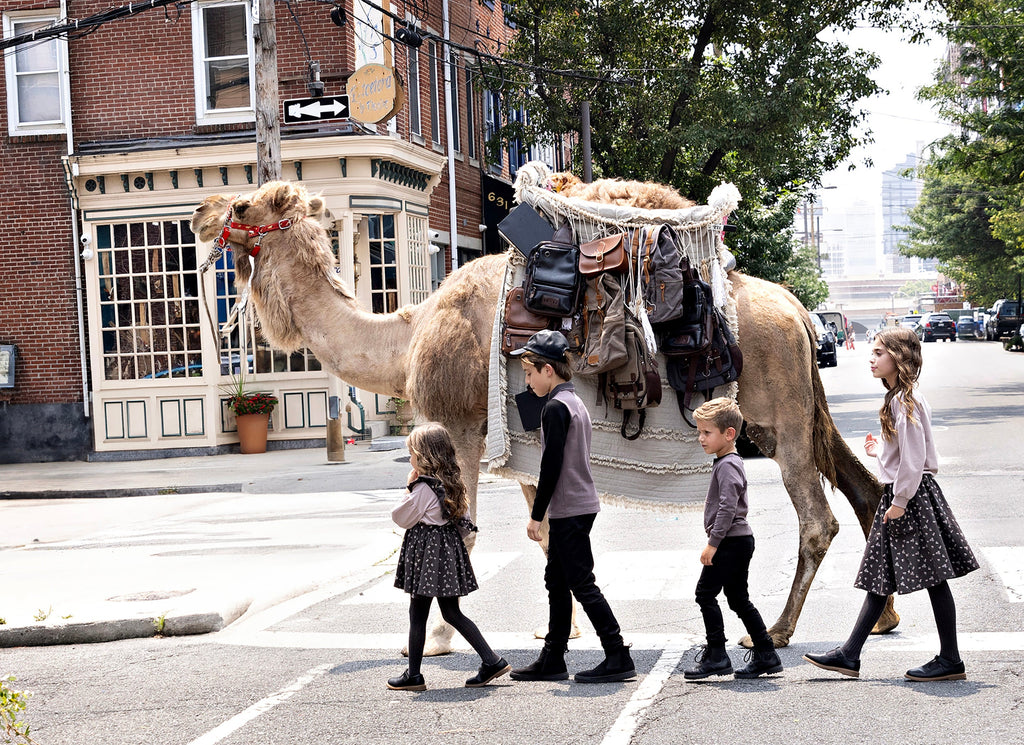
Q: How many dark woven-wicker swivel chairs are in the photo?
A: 0